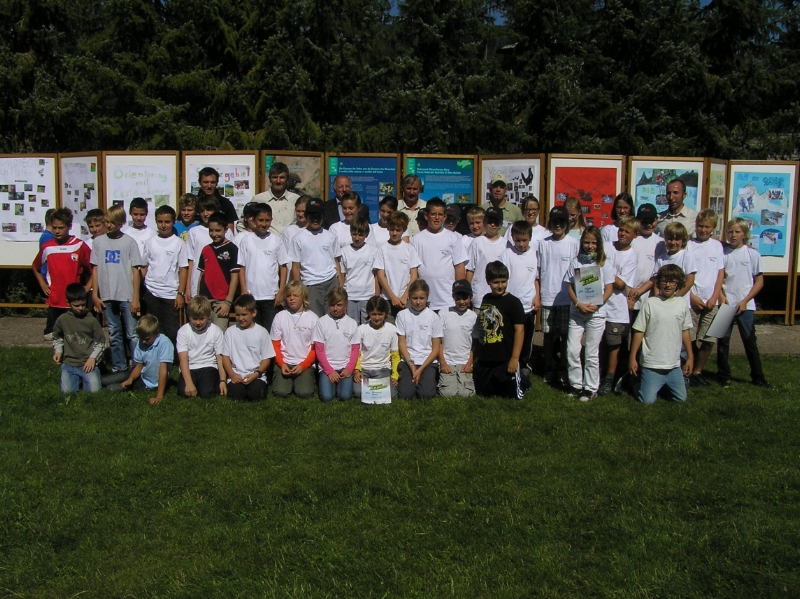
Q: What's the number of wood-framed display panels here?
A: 12